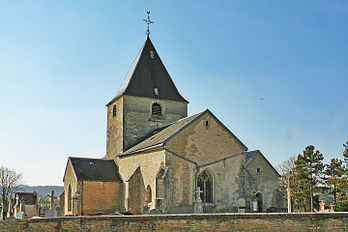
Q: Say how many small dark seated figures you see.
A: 0